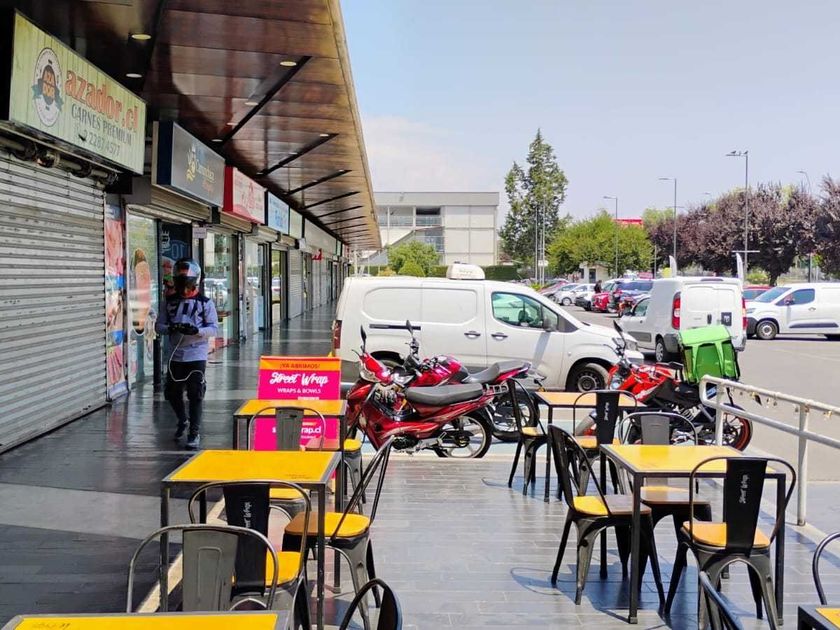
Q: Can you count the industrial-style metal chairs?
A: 13